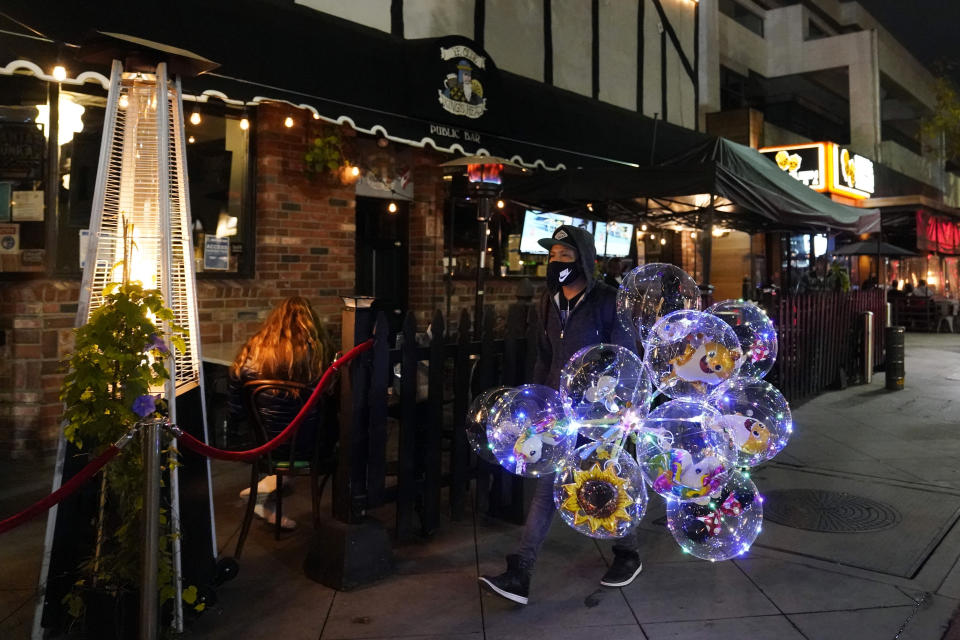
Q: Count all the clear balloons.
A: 10